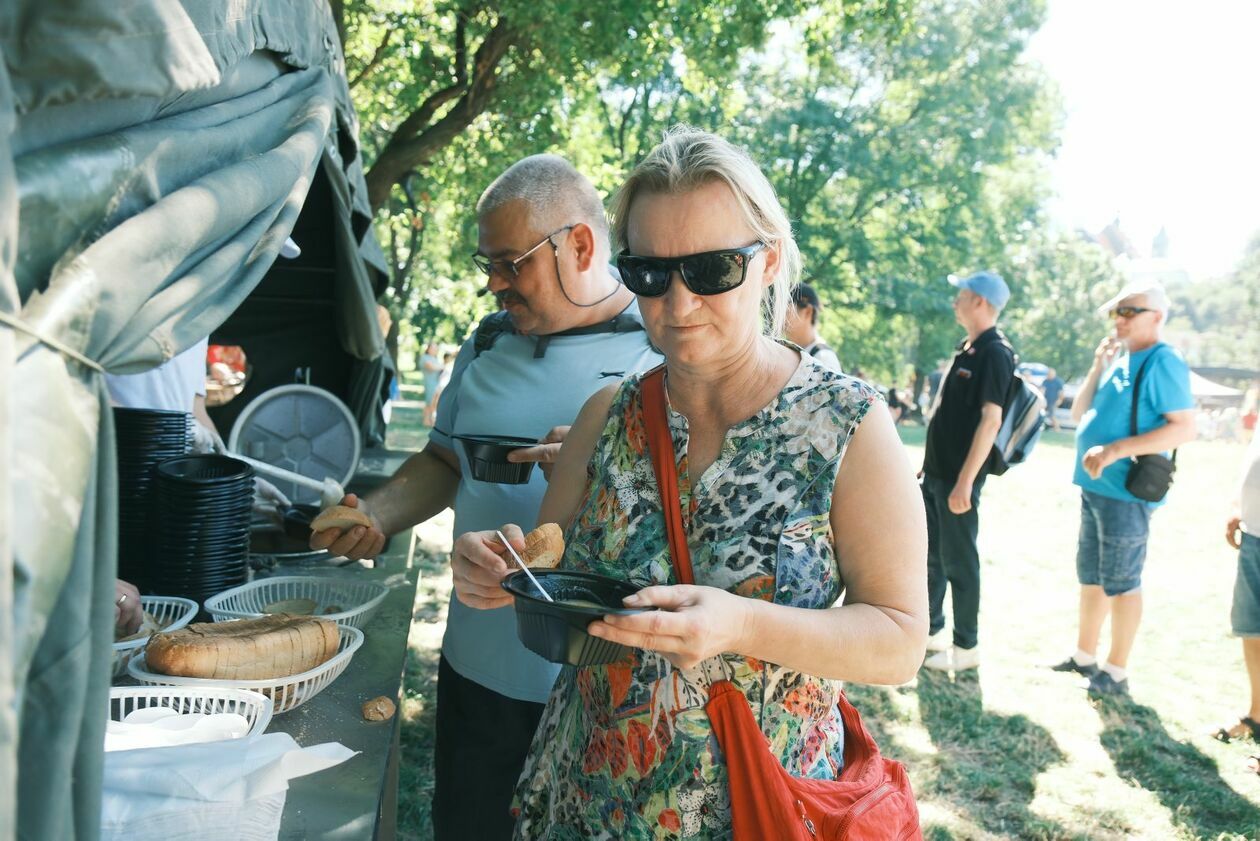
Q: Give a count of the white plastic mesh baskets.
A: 4